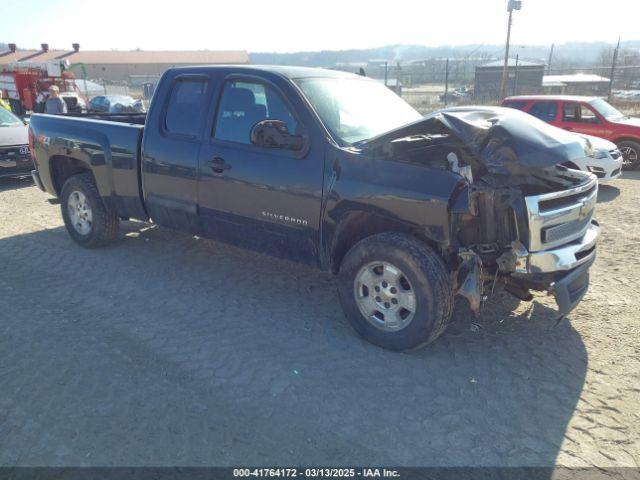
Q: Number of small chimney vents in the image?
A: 3